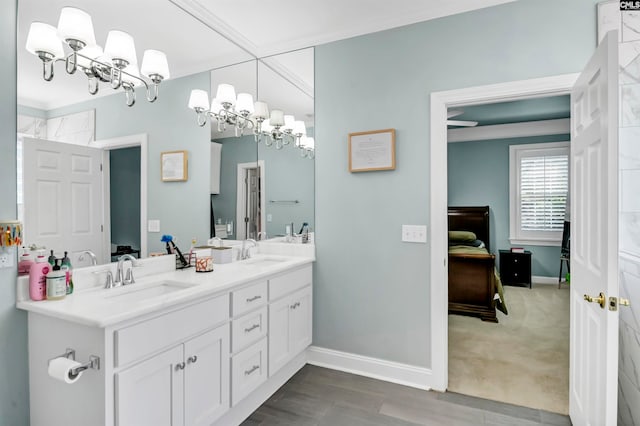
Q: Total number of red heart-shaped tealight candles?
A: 0